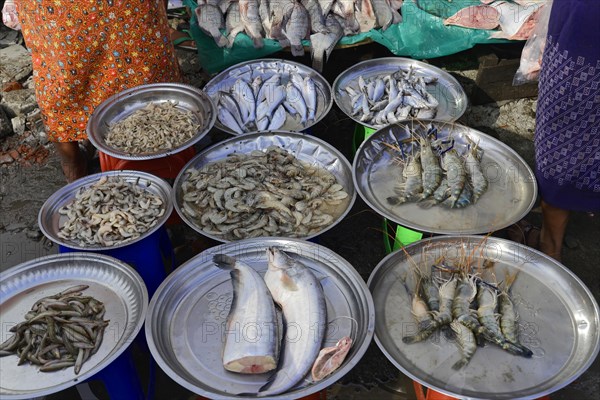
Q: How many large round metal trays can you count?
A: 9